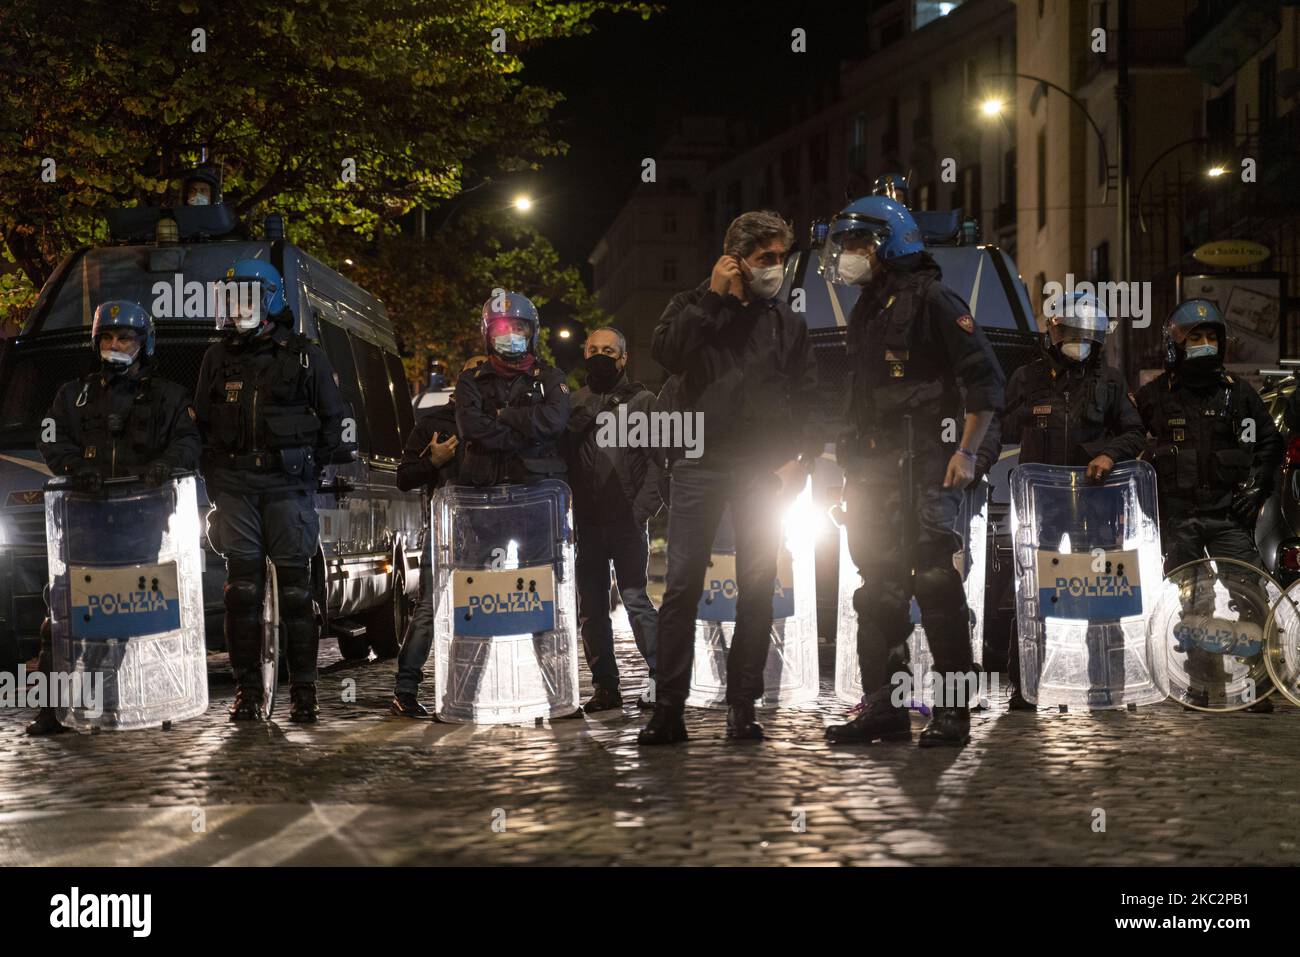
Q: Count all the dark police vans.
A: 2